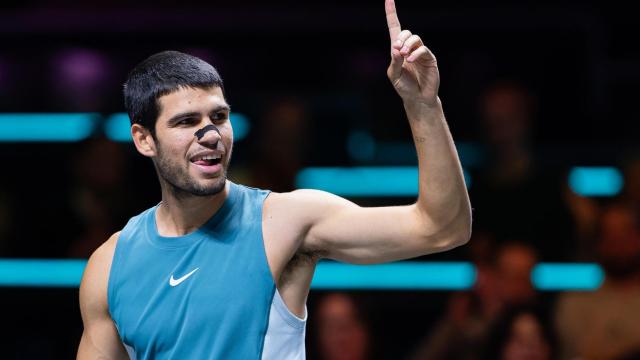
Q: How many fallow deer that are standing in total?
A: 0